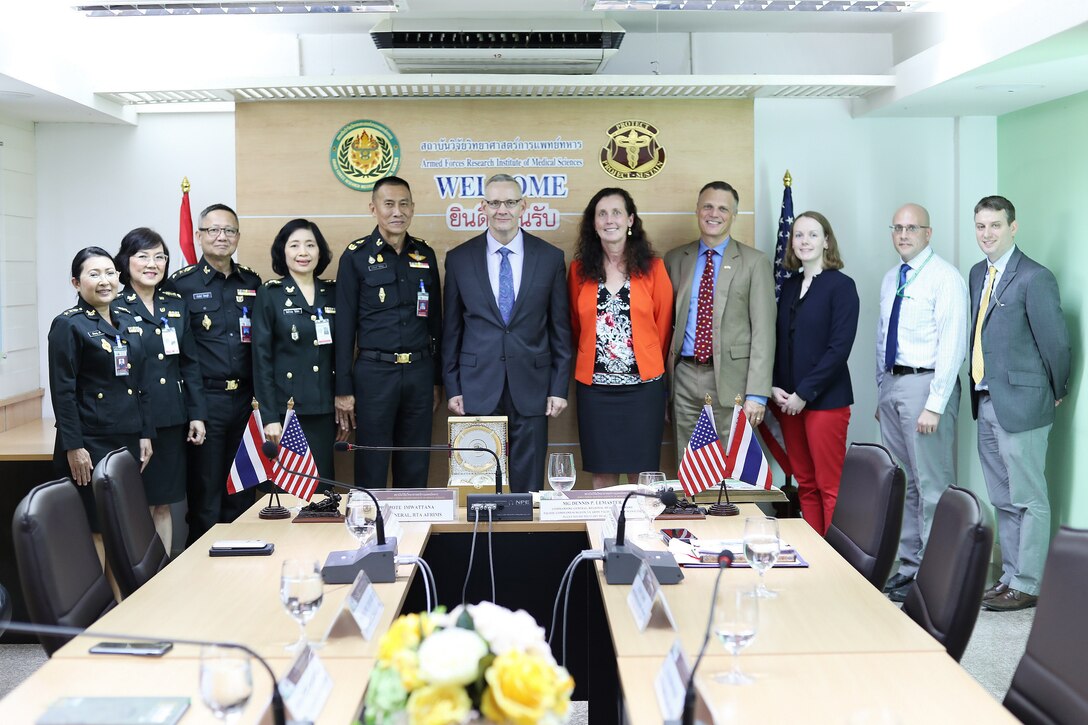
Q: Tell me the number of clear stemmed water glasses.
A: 7